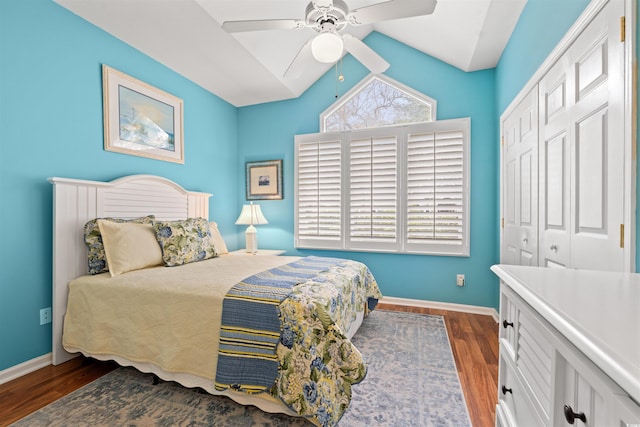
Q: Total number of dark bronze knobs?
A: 3